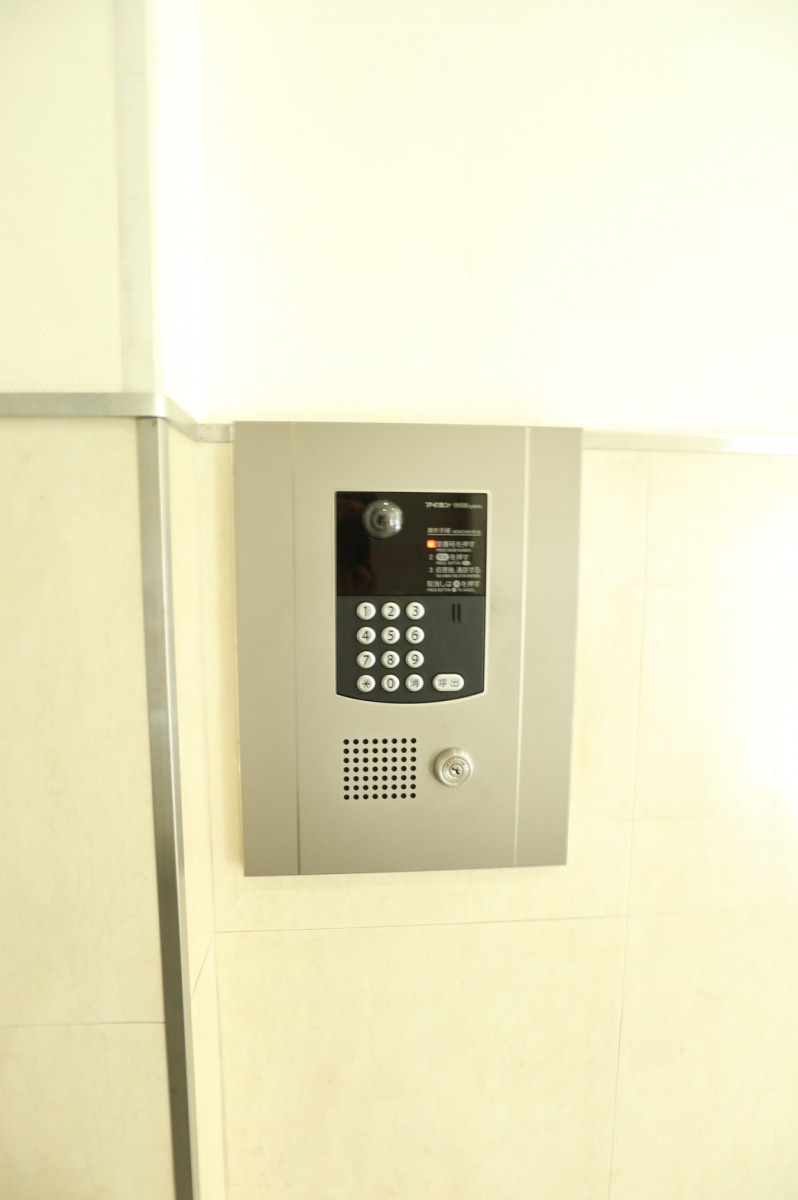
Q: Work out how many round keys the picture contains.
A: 12